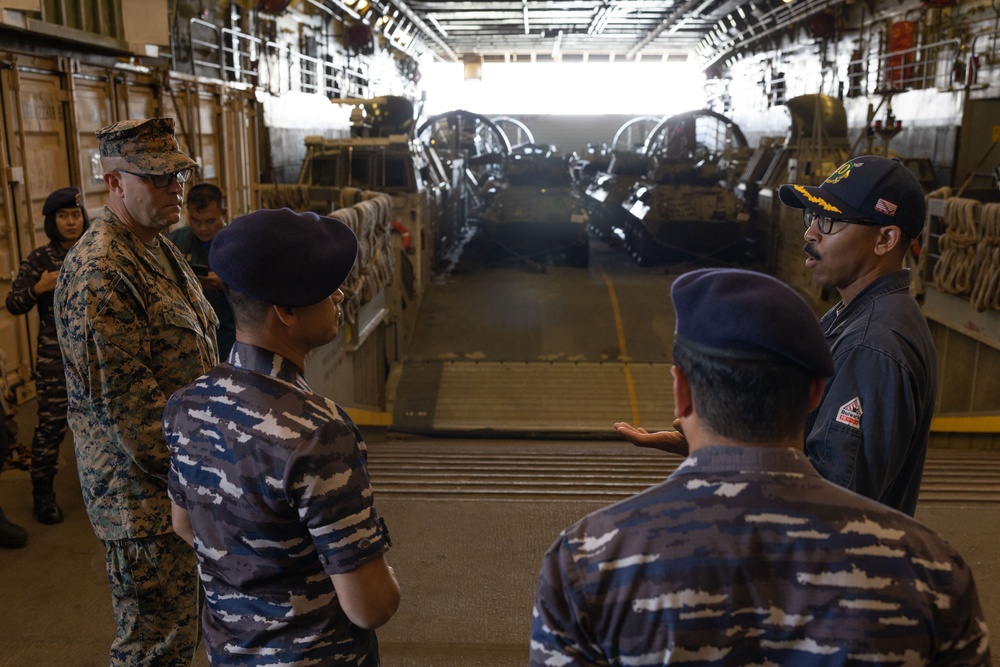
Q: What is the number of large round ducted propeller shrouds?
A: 4